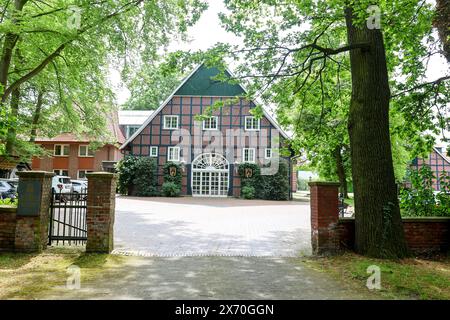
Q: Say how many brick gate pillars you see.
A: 3